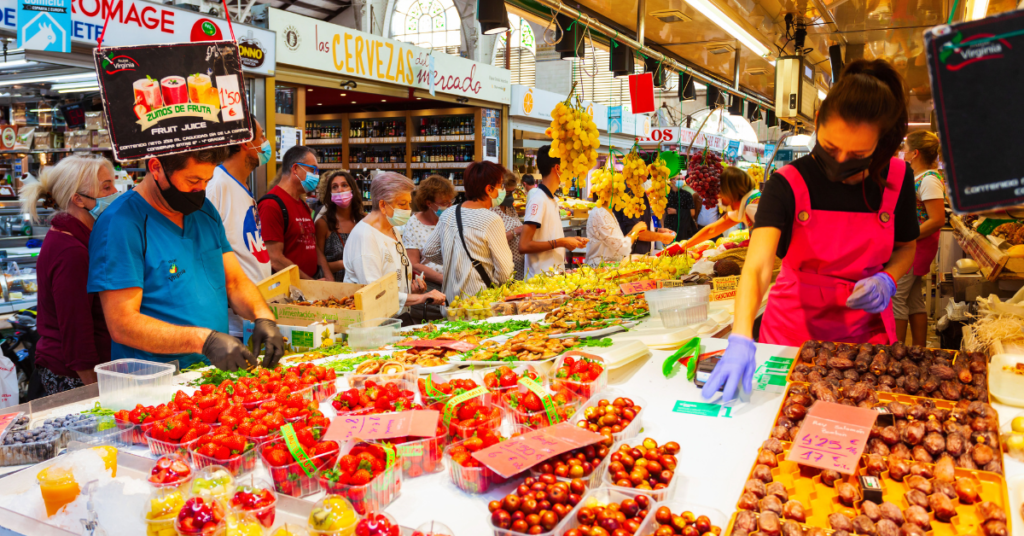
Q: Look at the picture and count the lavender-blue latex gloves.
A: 2